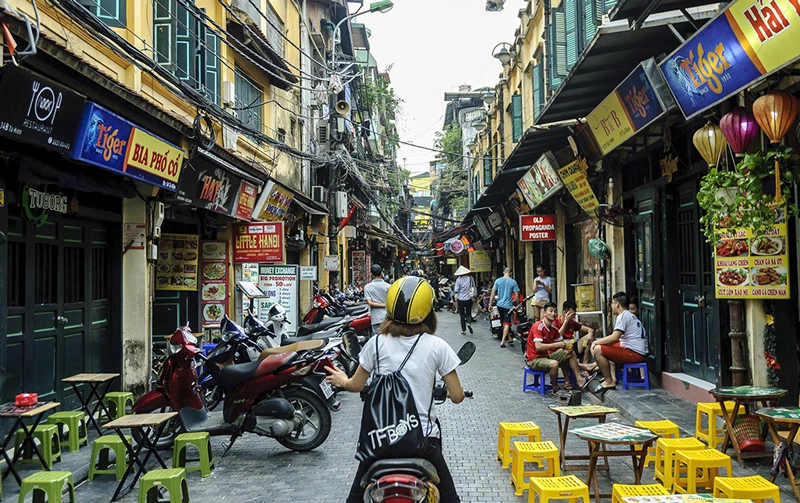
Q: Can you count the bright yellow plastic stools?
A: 9